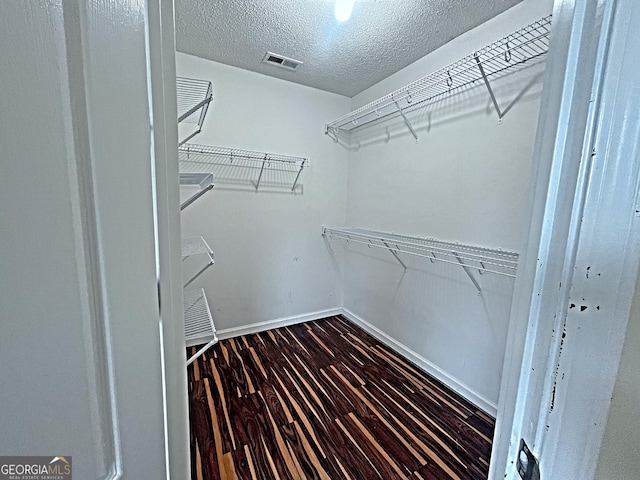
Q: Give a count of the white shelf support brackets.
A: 11